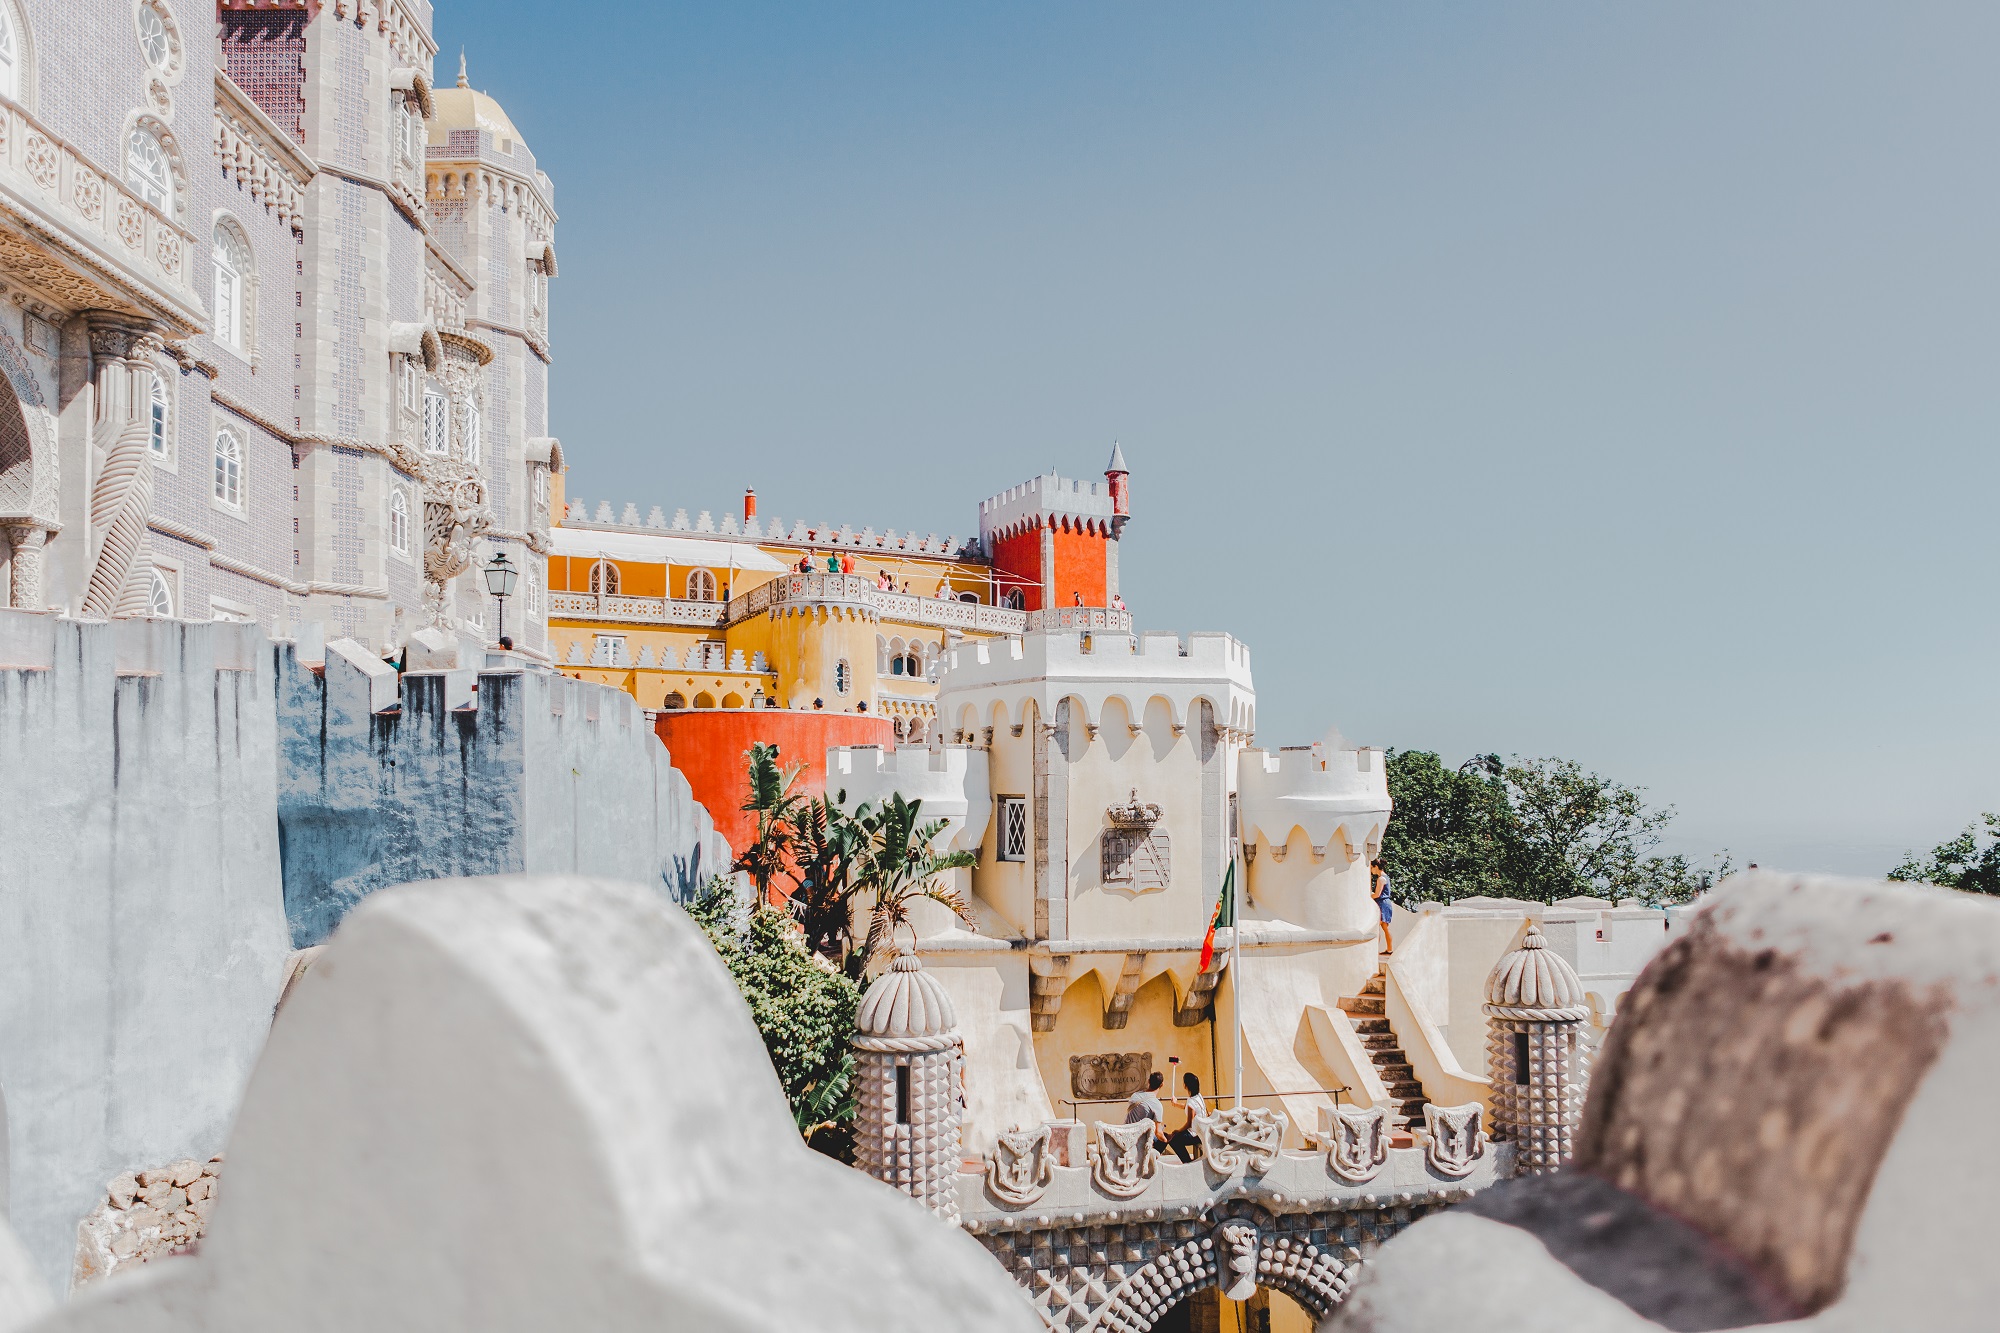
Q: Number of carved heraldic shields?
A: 6